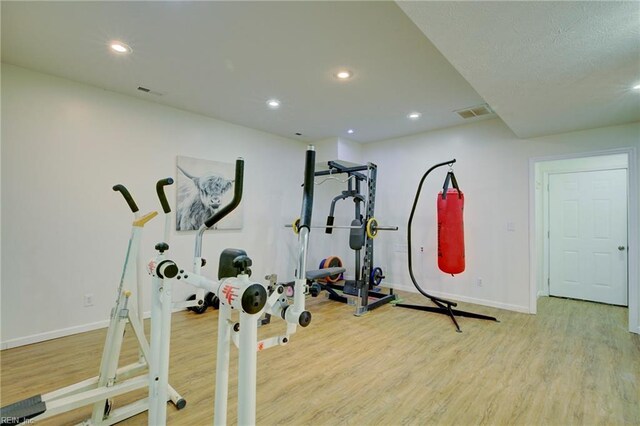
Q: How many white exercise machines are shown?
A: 2